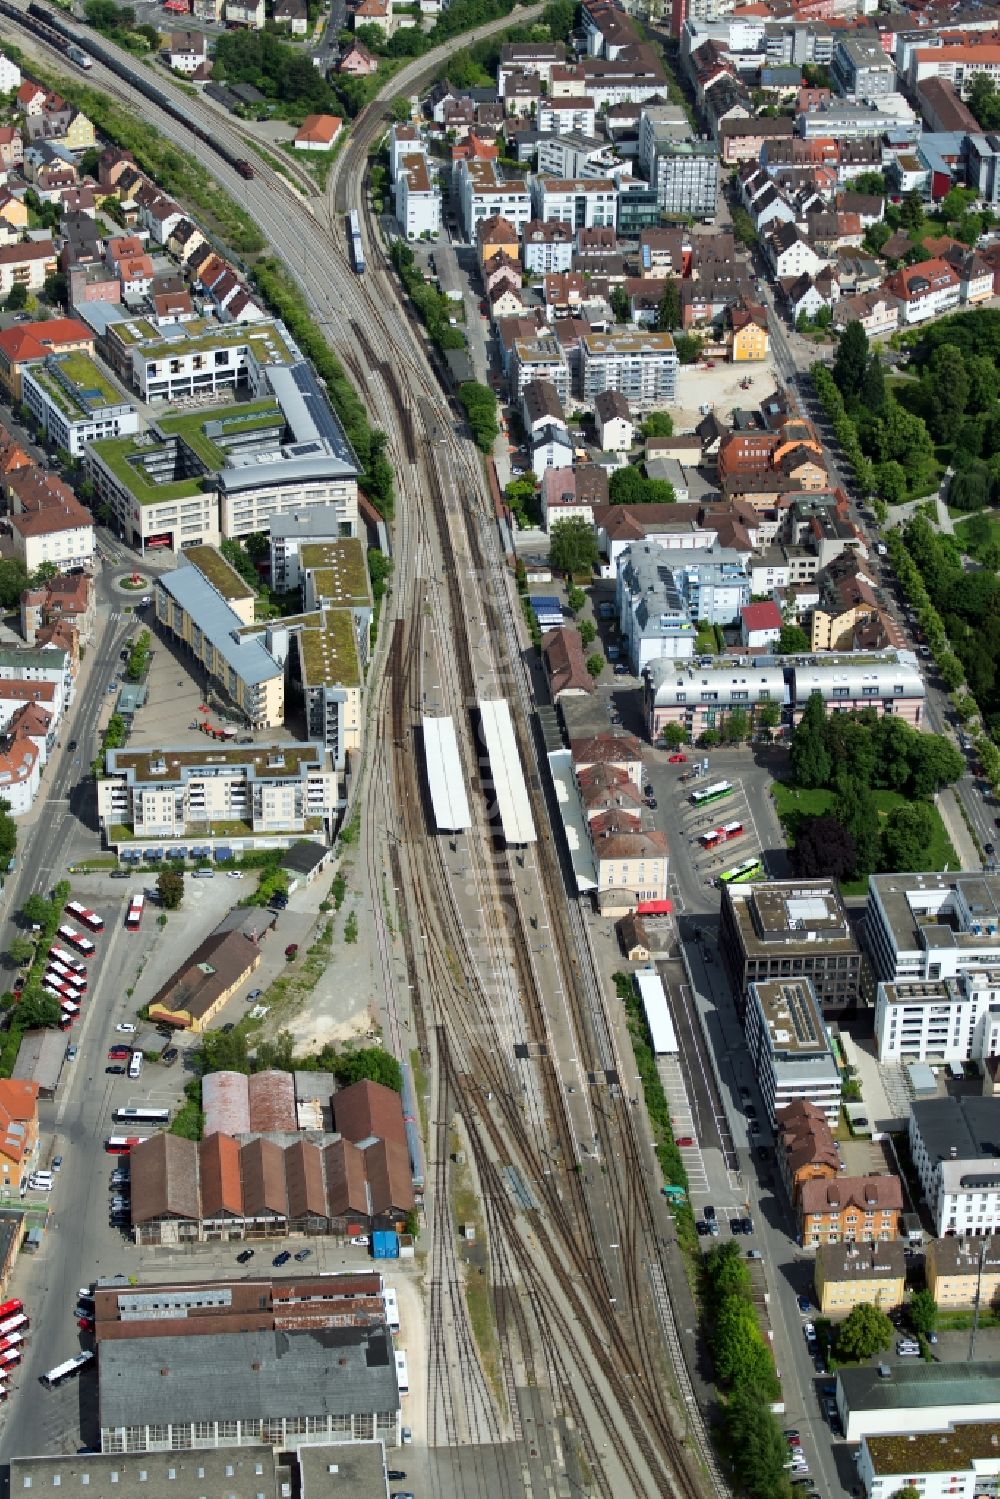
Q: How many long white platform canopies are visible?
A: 2